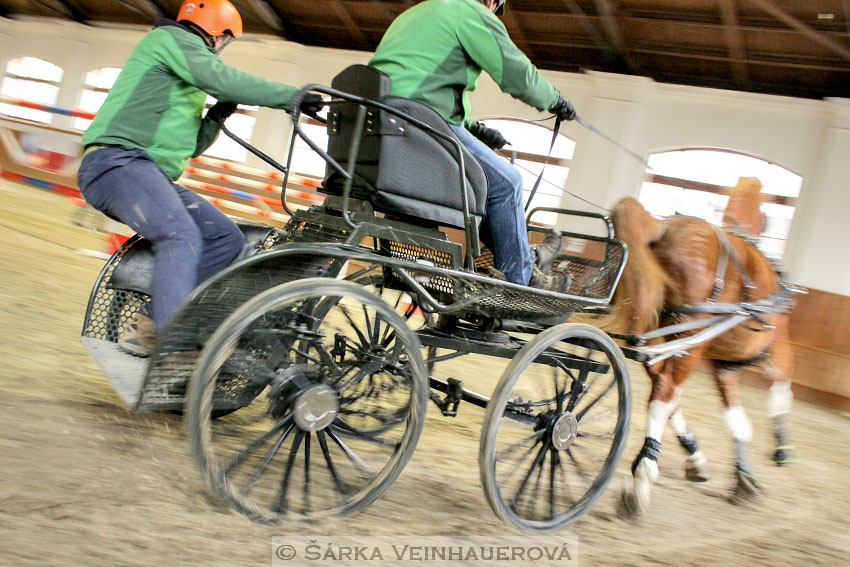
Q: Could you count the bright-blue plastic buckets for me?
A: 0